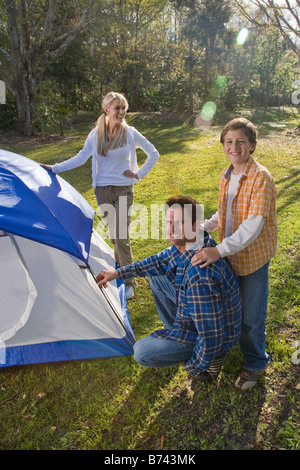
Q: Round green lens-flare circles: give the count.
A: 3